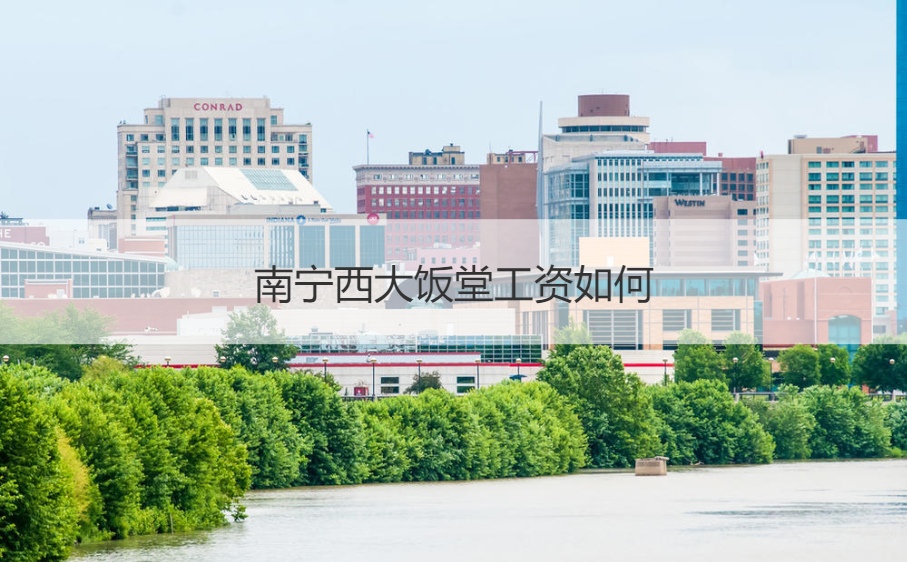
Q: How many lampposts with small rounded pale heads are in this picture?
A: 14